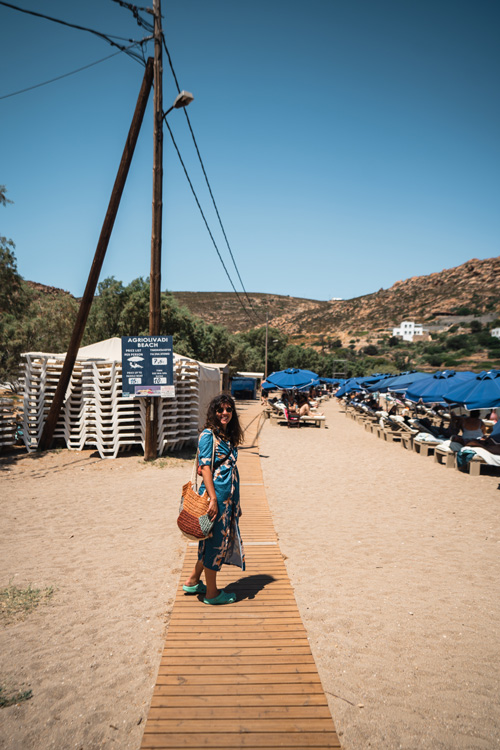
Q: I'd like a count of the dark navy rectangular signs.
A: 1